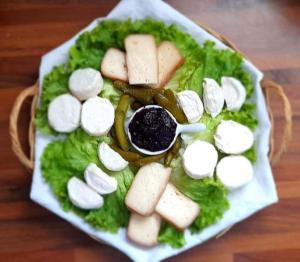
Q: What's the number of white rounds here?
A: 6